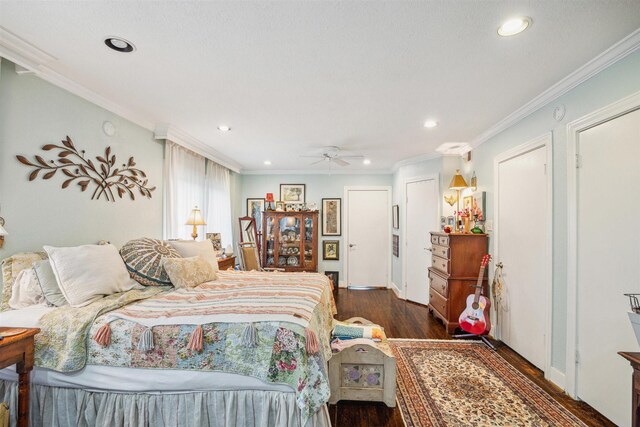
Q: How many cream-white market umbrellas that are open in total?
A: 0